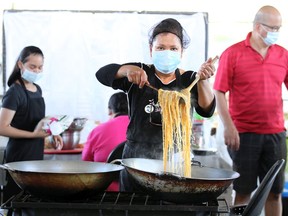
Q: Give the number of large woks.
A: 2